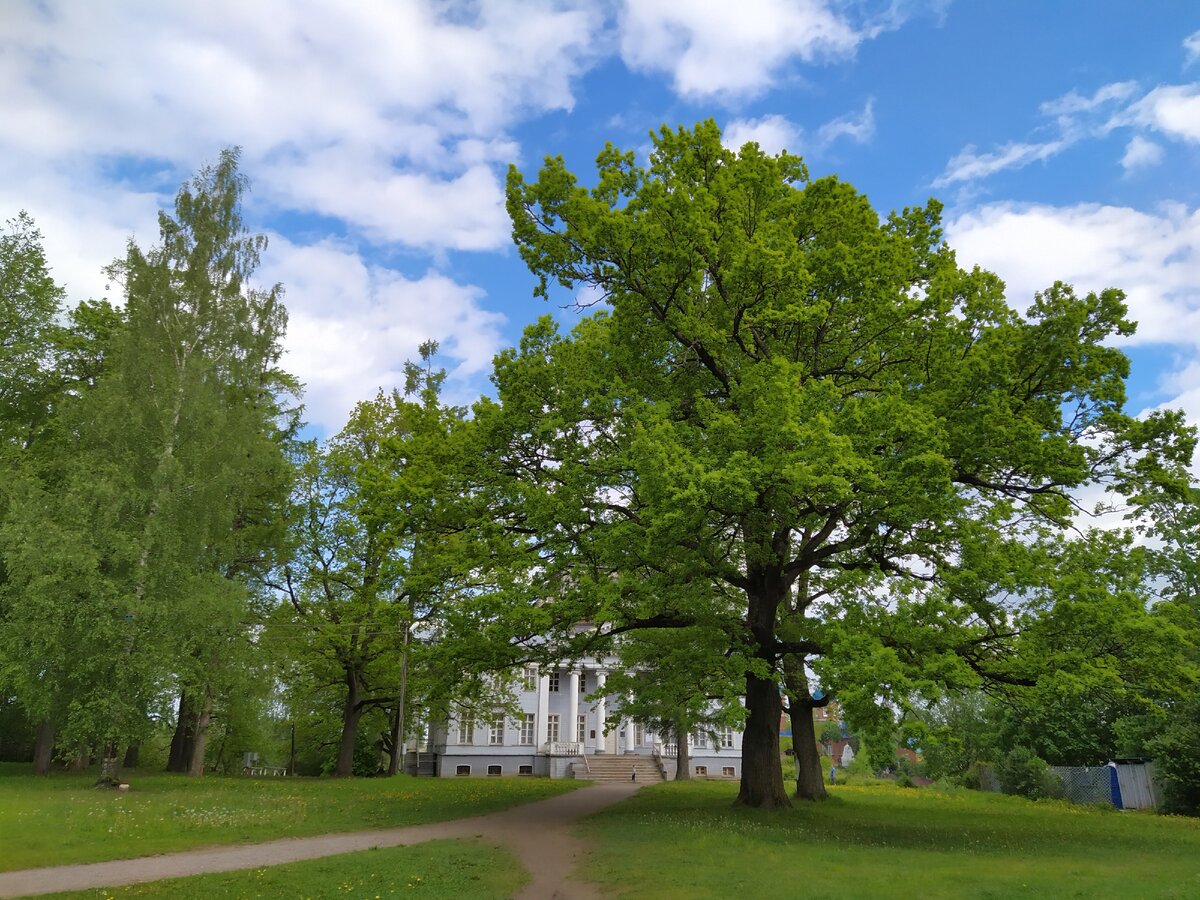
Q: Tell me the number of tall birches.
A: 1